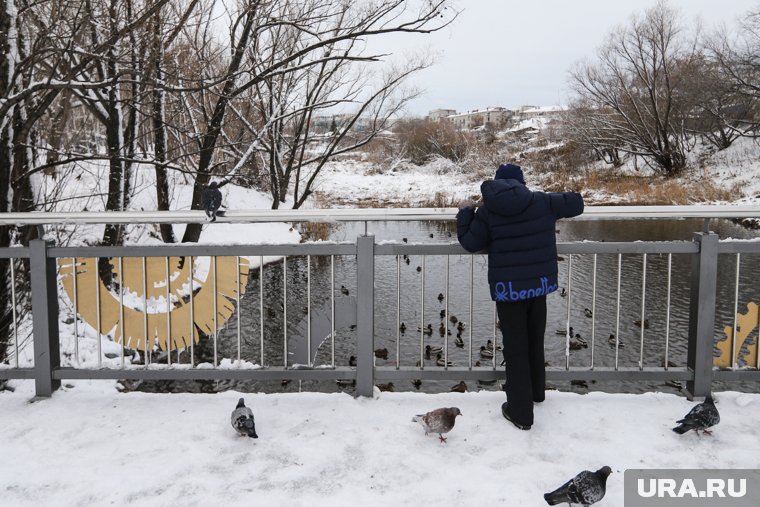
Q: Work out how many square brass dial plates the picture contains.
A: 0